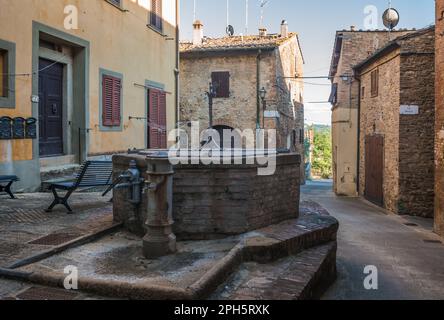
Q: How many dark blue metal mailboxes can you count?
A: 3